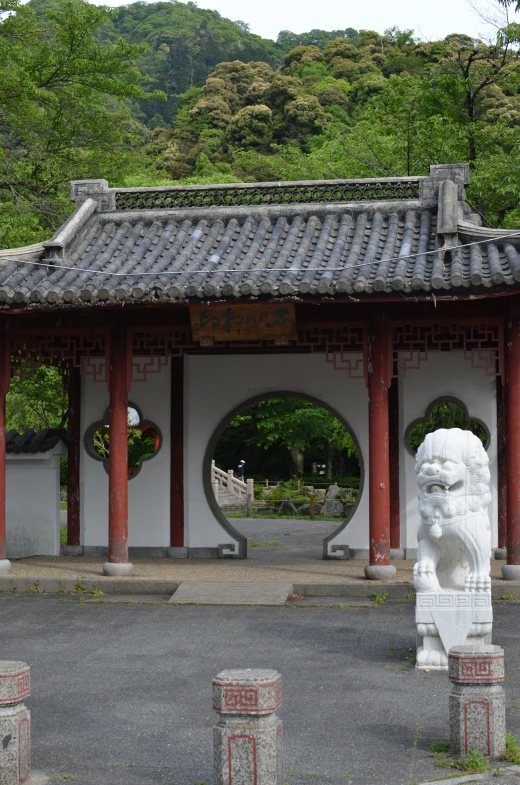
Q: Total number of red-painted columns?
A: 8